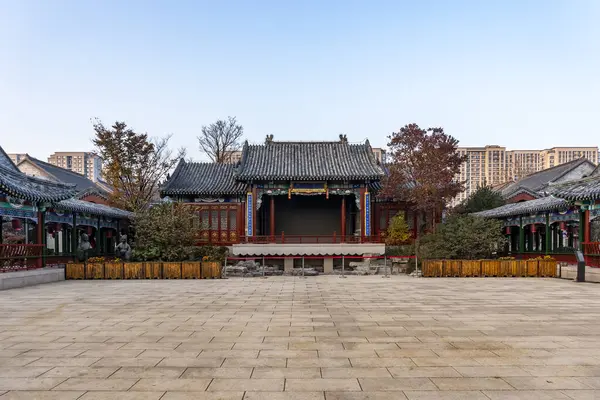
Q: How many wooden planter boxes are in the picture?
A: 15